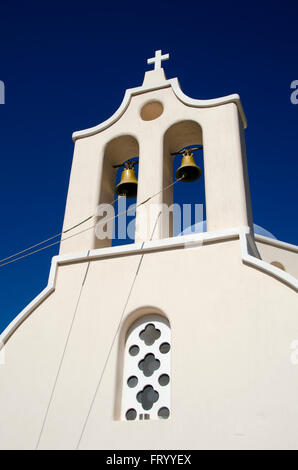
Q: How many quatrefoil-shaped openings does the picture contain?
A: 3